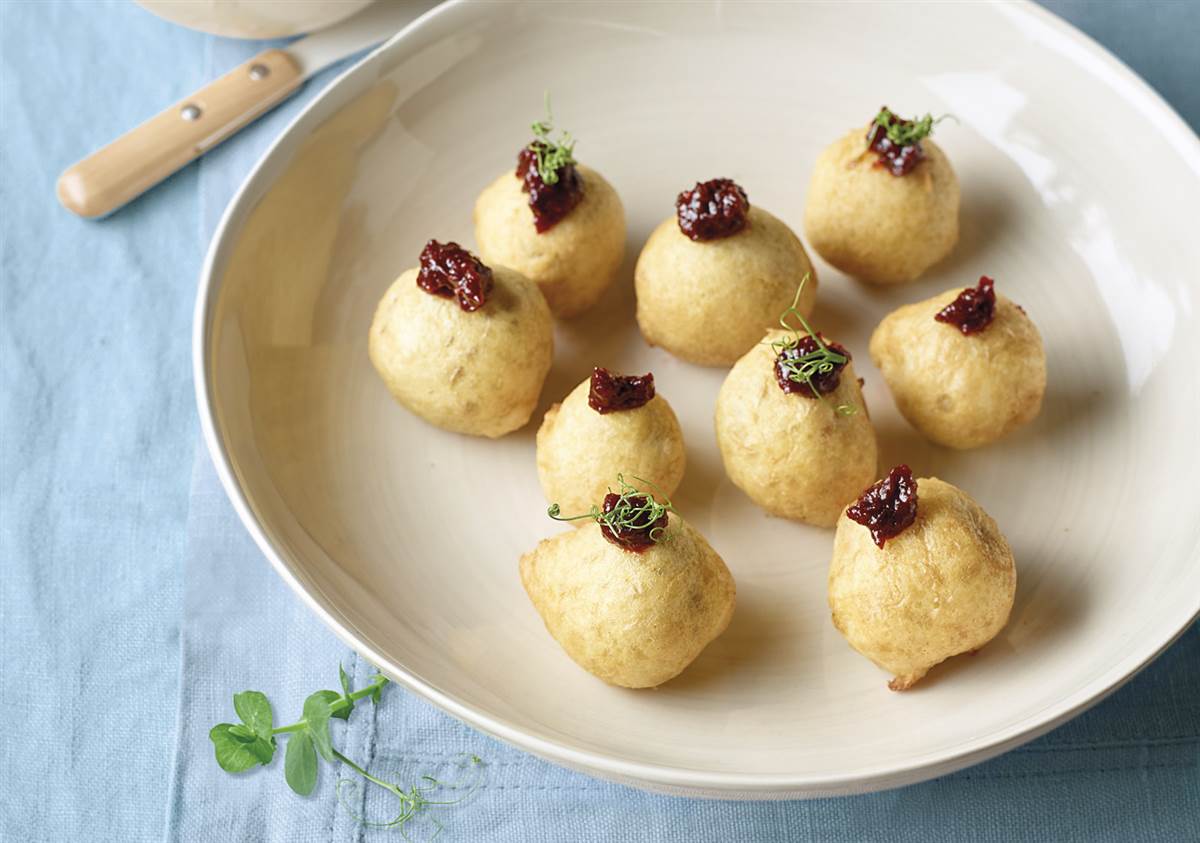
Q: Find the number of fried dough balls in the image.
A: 9